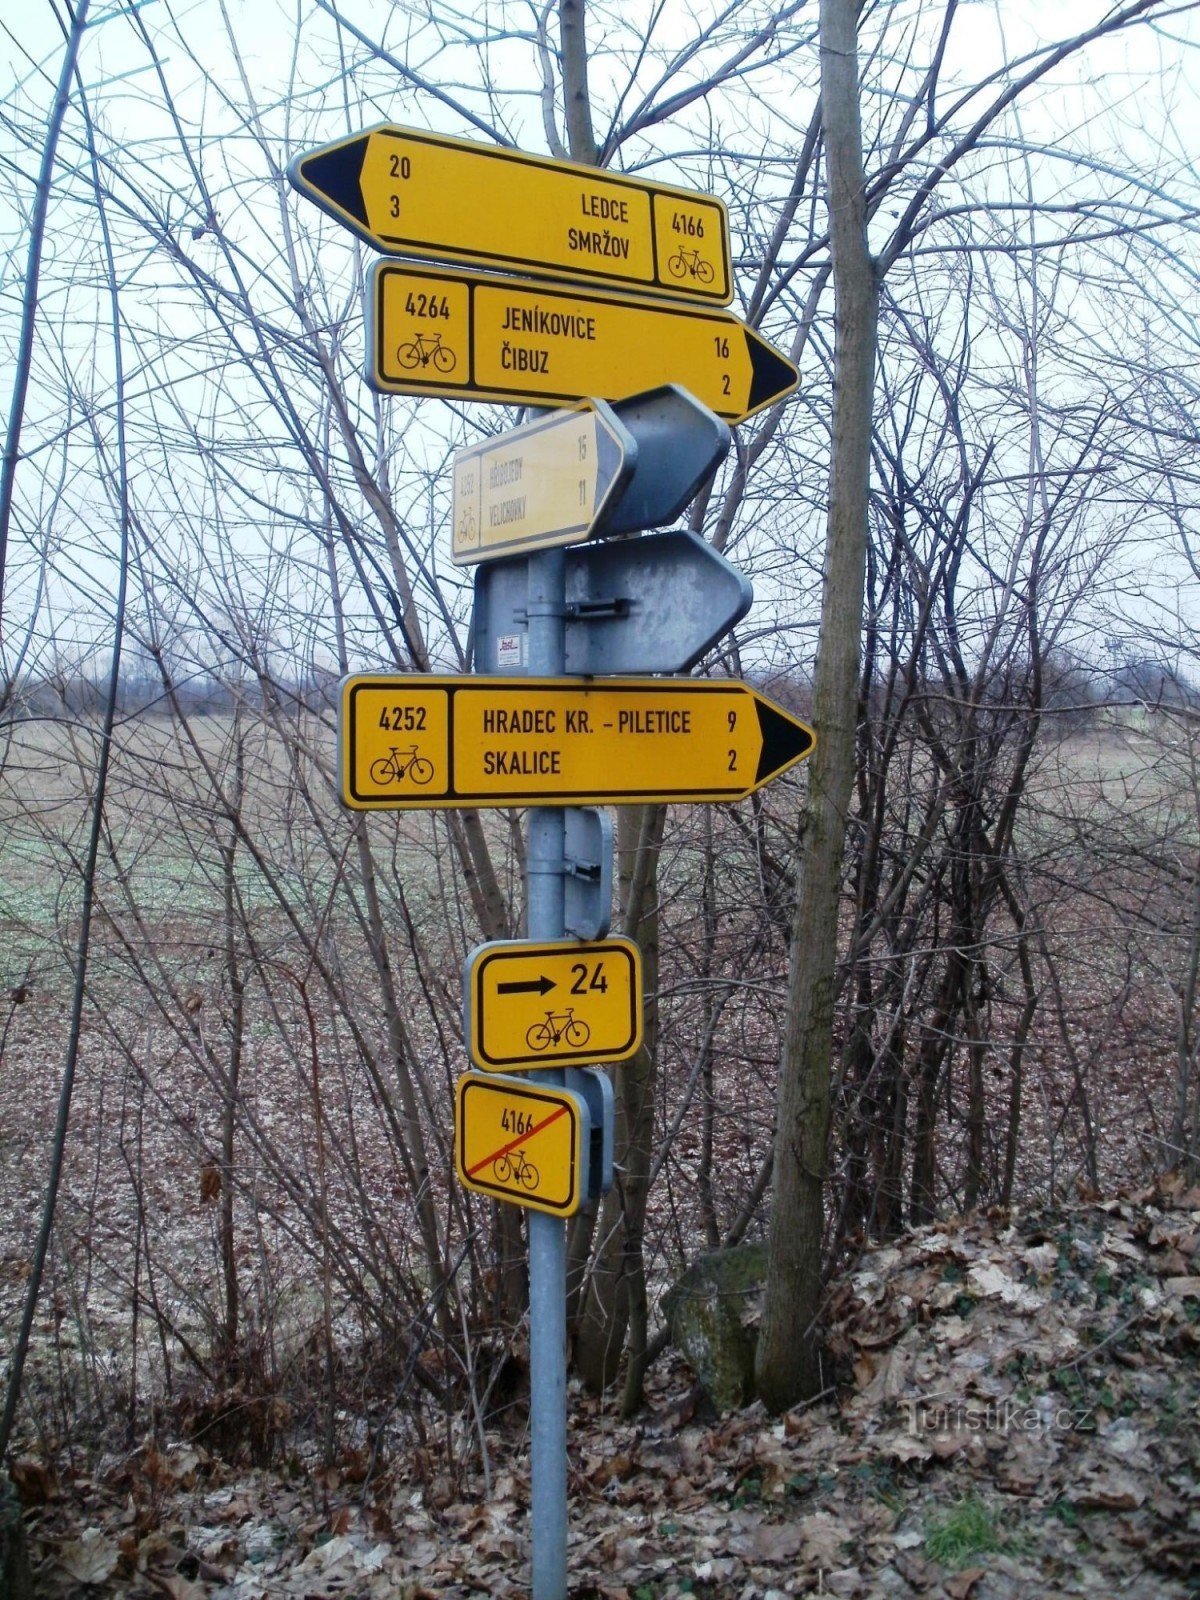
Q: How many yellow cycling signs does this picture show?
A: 6